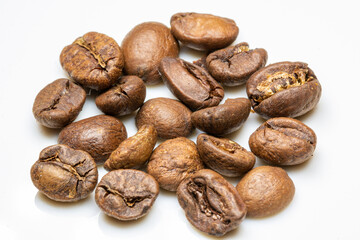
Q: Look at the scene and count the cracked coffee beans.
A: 11